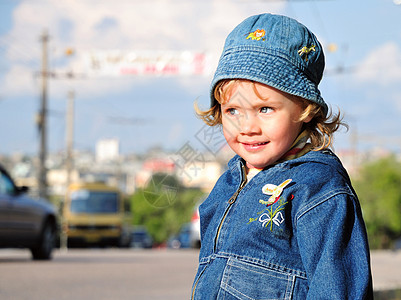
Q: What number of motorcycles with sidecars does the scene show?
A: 0